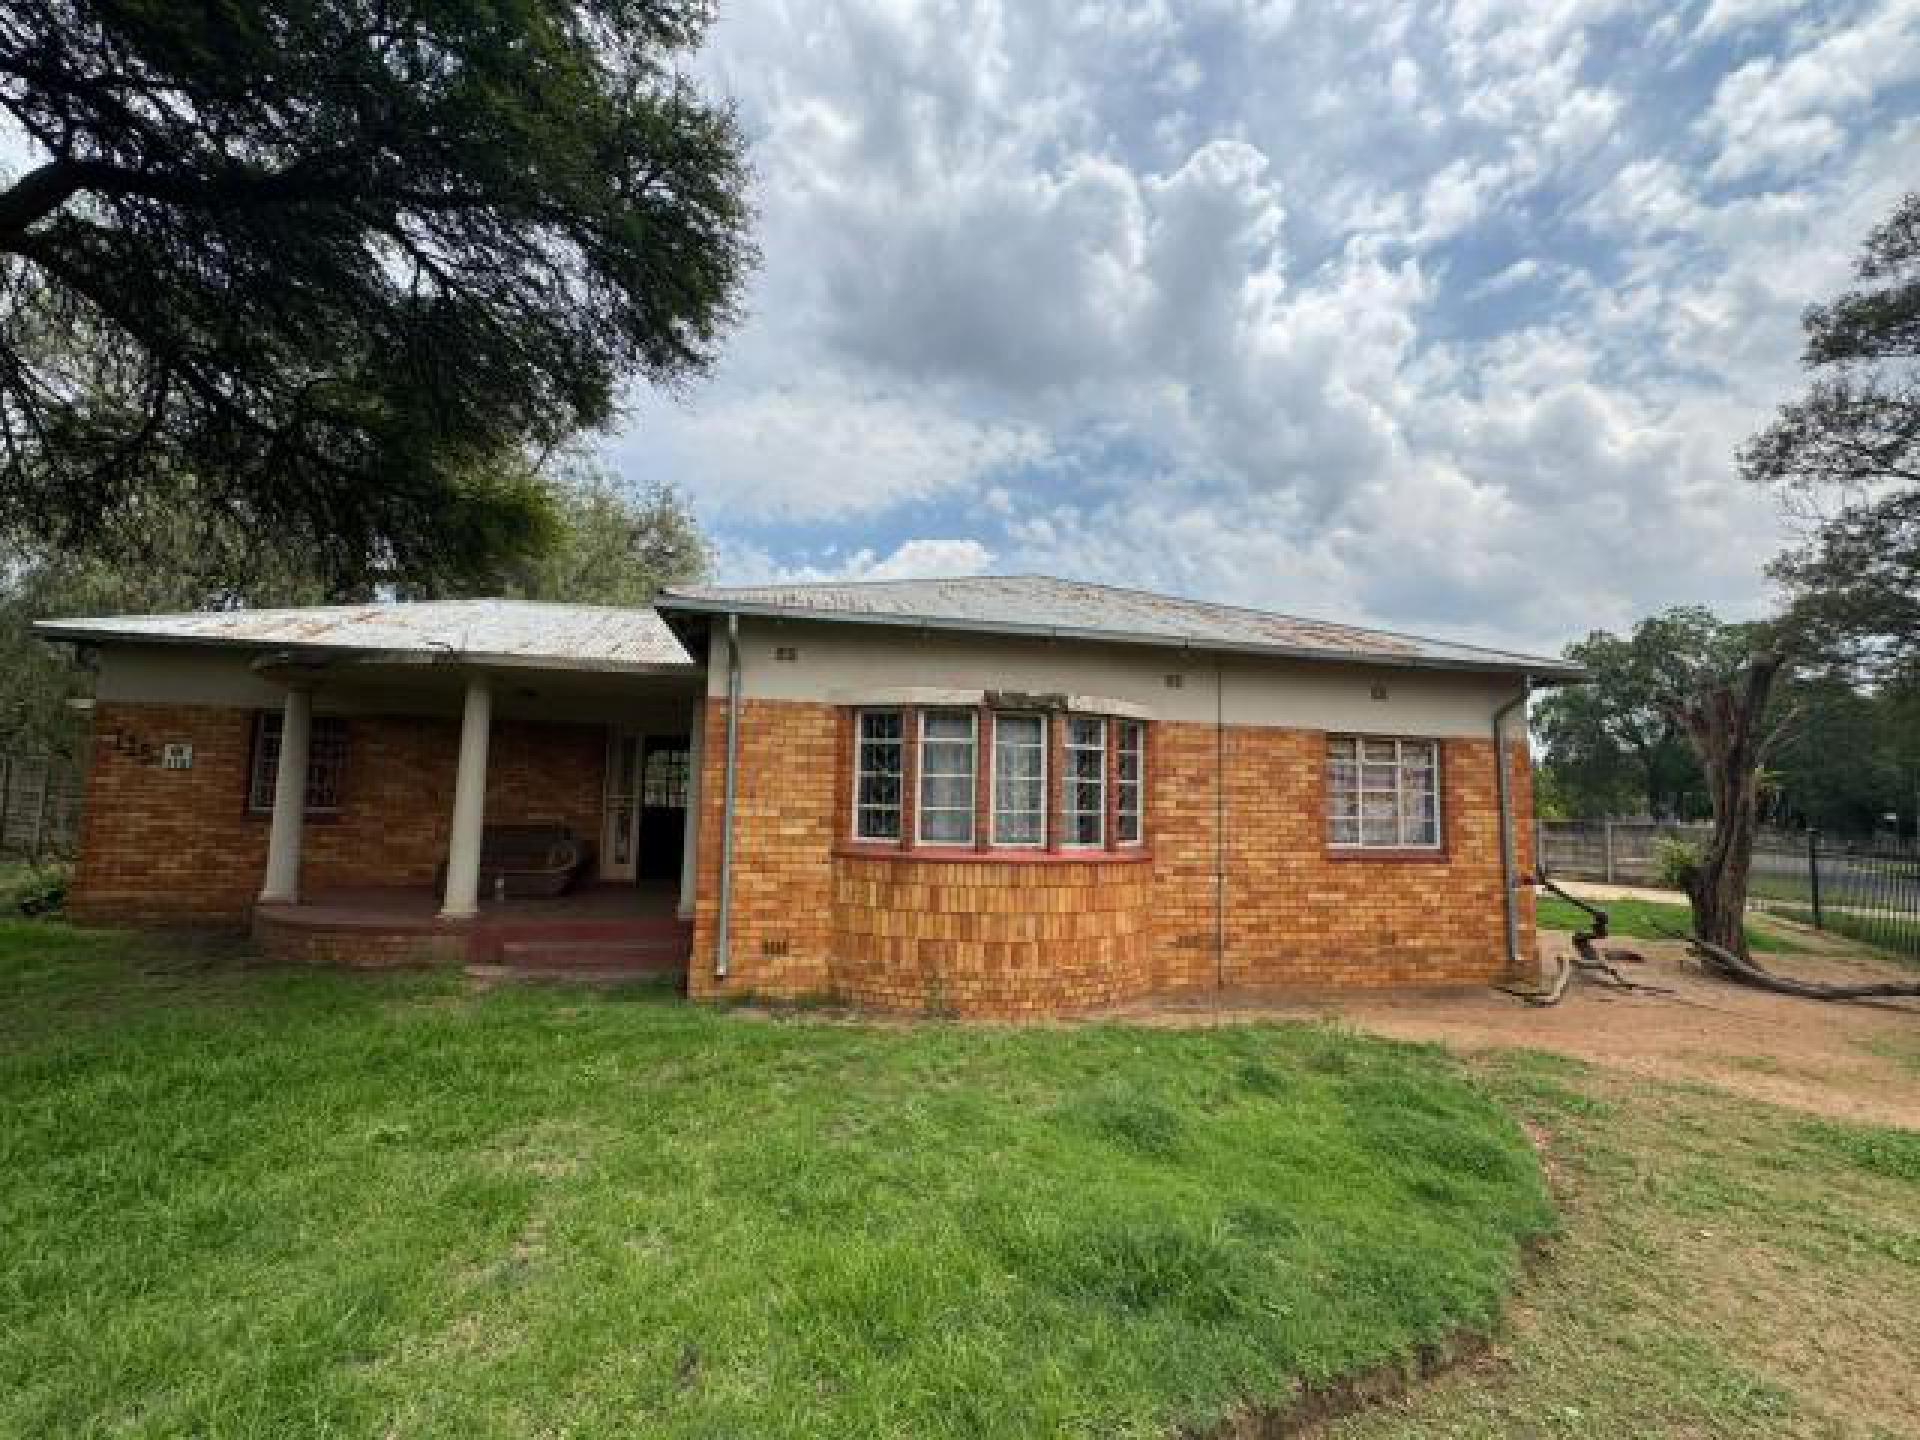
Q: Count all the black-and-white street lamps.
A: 0